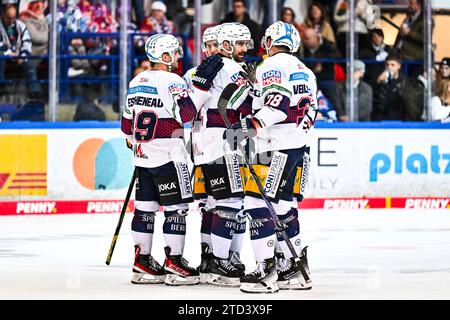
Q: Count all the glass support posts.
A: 6